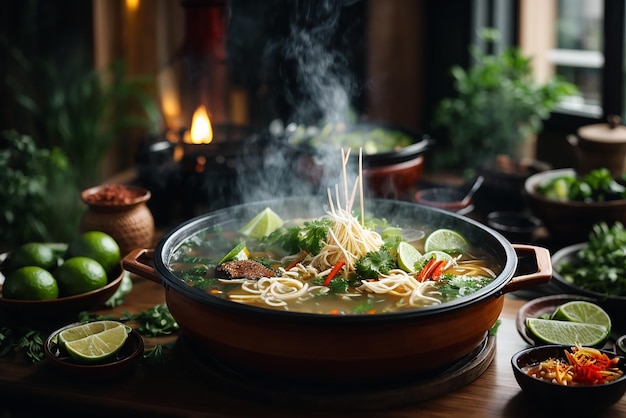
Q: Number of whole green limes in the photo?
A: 4